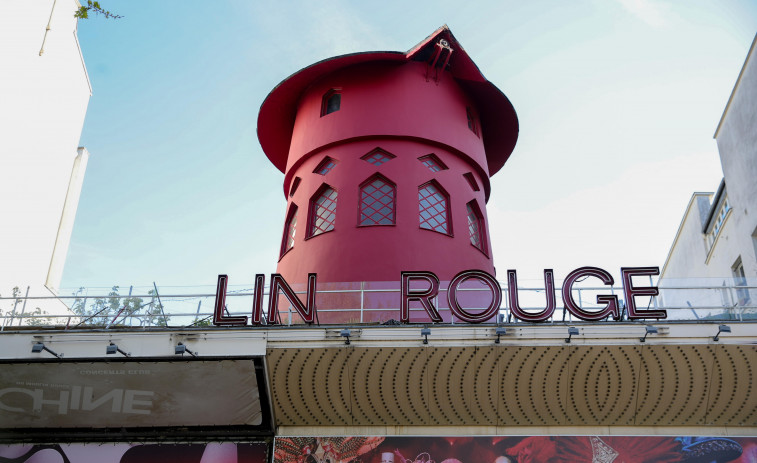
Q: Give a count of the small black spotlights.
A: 9